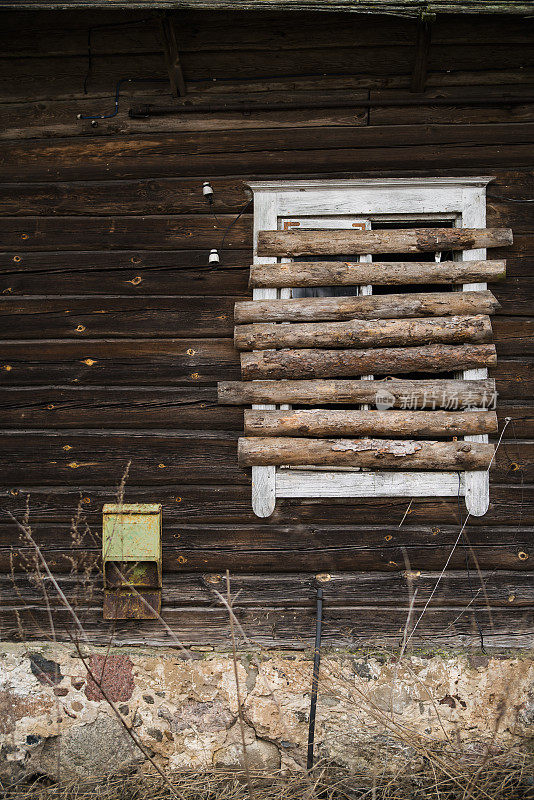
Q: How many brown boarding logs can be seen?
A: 8